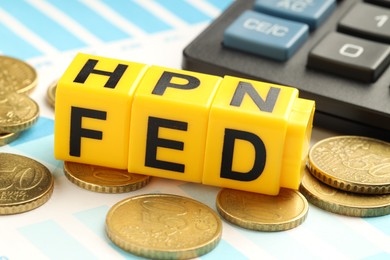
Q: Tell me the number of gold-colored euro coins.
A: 10